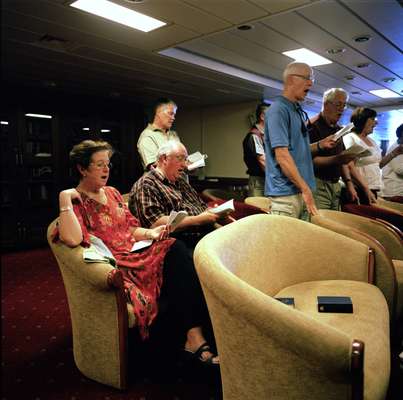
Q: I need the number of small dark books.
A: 2